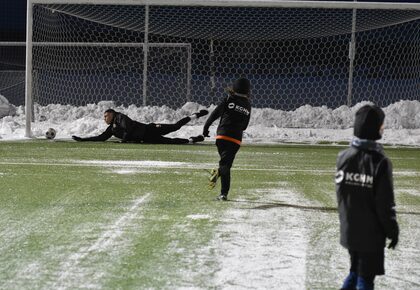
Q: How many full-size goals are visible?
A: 1